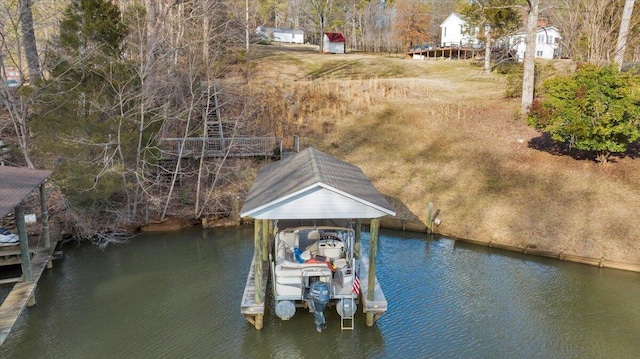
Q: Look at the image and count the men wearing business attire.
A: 0